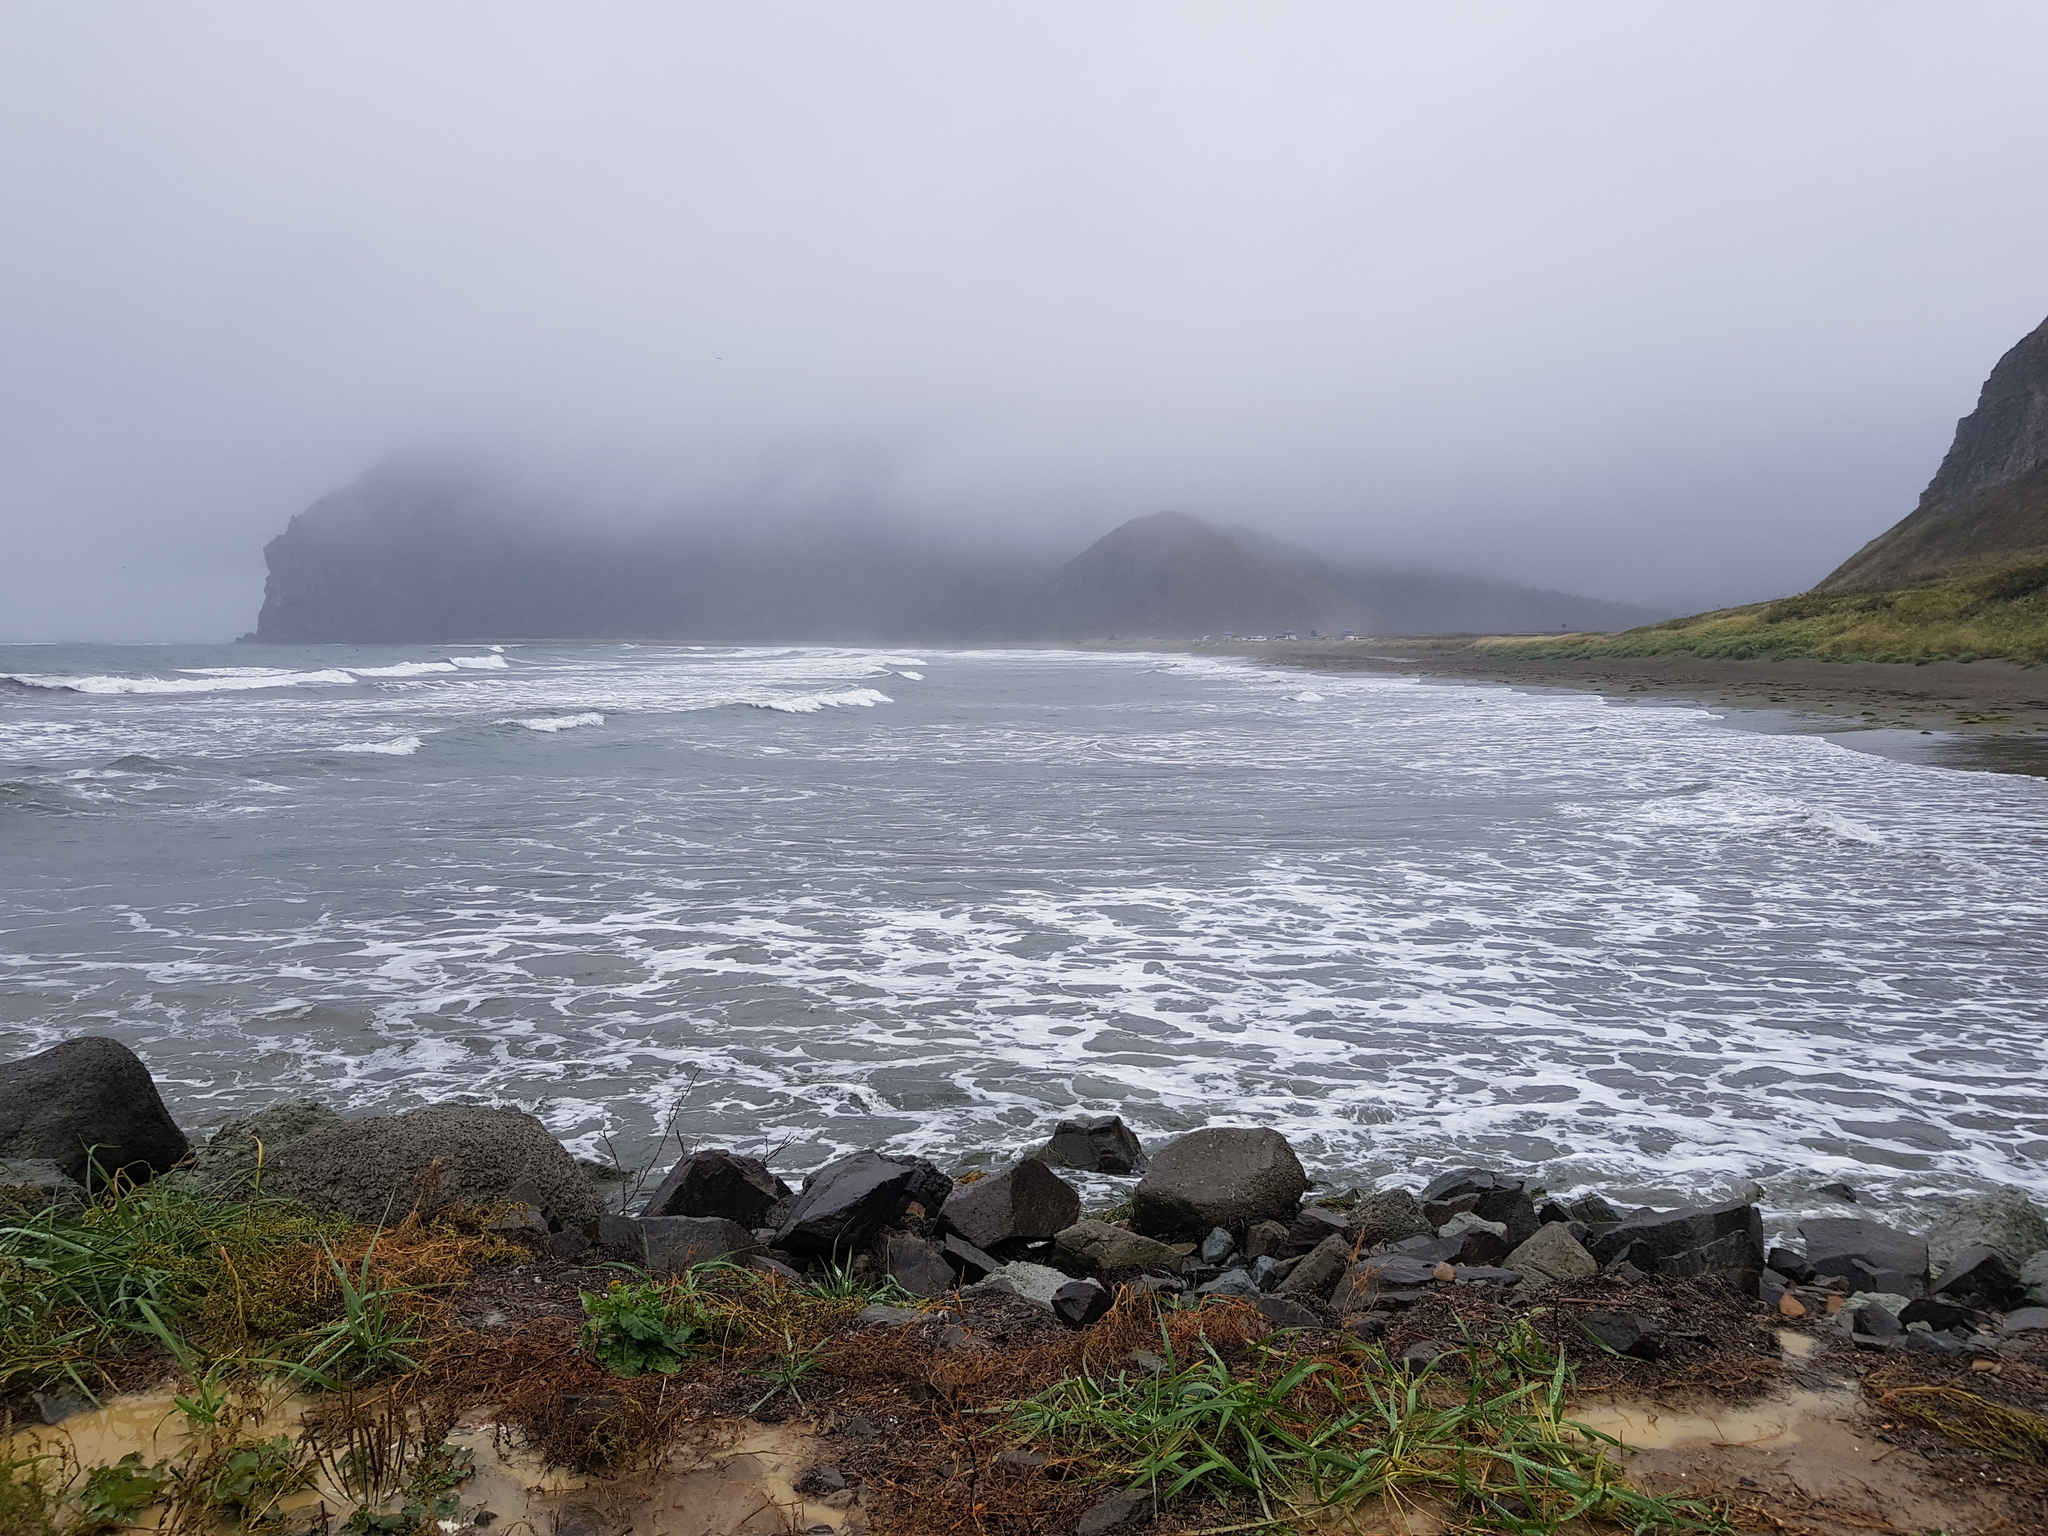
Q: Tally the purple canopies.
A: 3